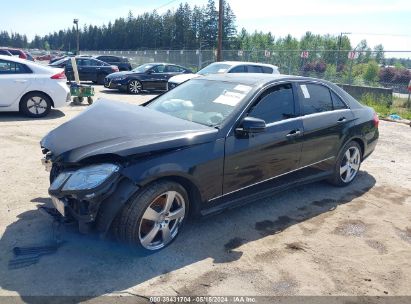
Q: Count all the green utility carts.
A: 1